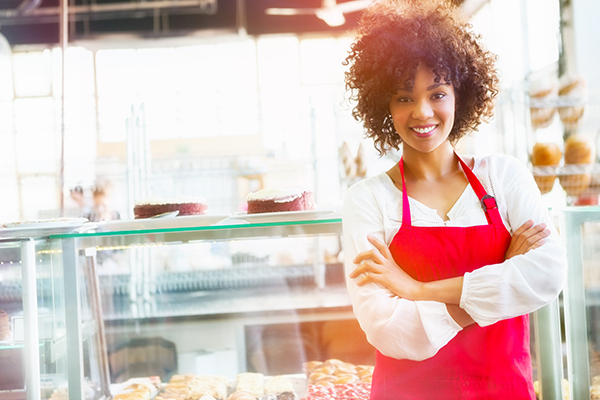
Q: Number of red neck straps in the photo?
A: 2